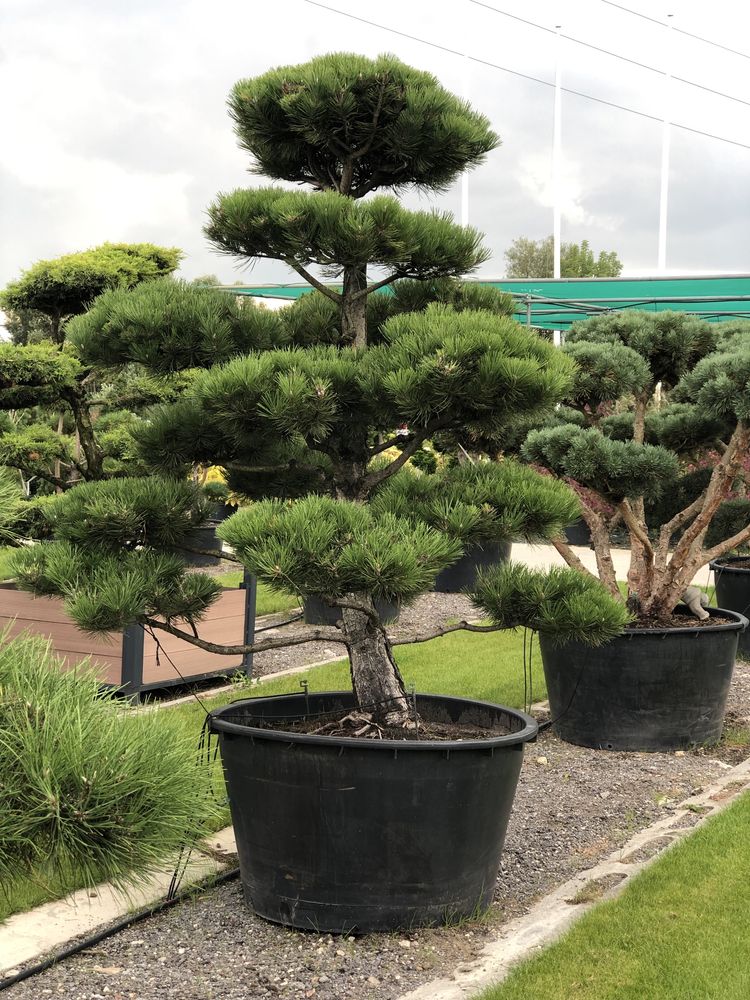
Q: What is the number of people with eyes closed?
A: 0